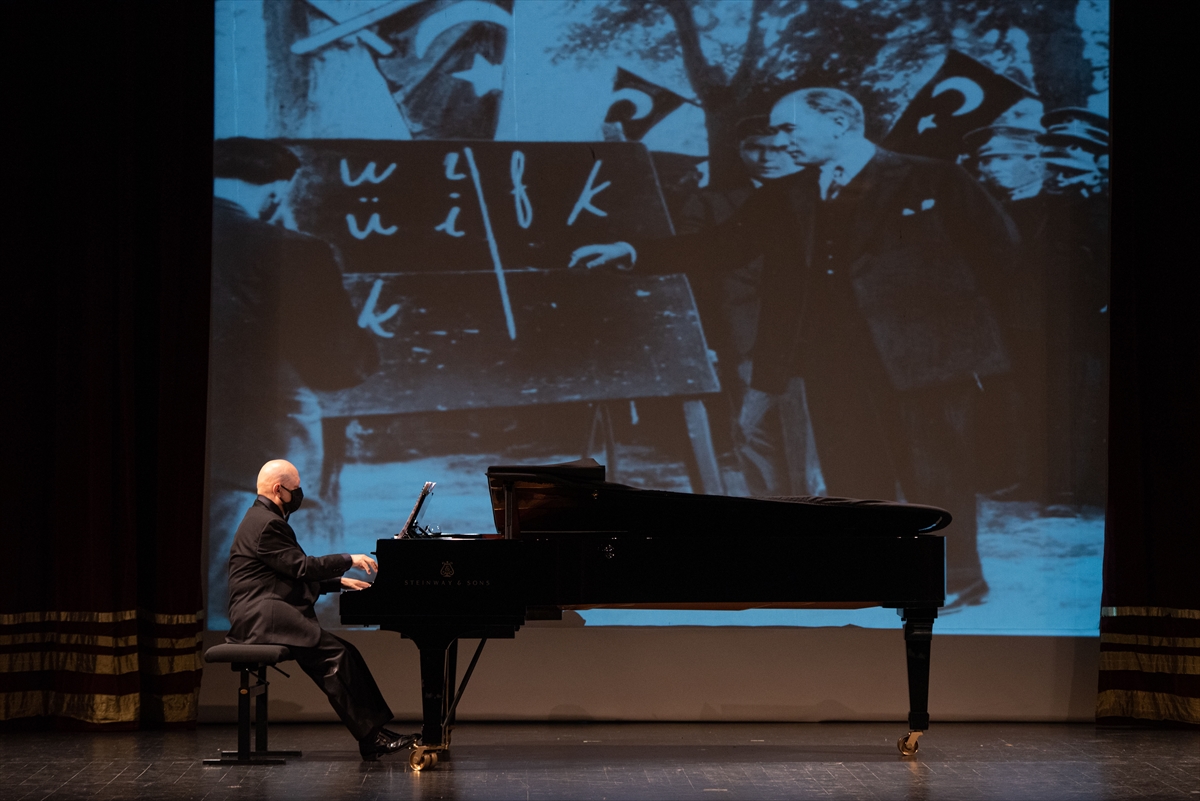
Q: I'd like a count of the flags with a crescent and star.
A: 3